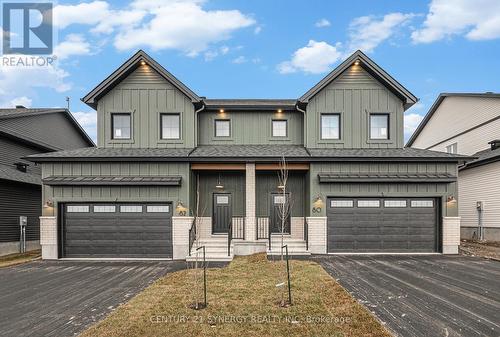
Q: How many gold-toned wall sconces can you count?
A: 4